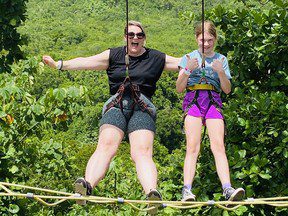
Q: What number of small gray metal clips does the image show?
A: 6